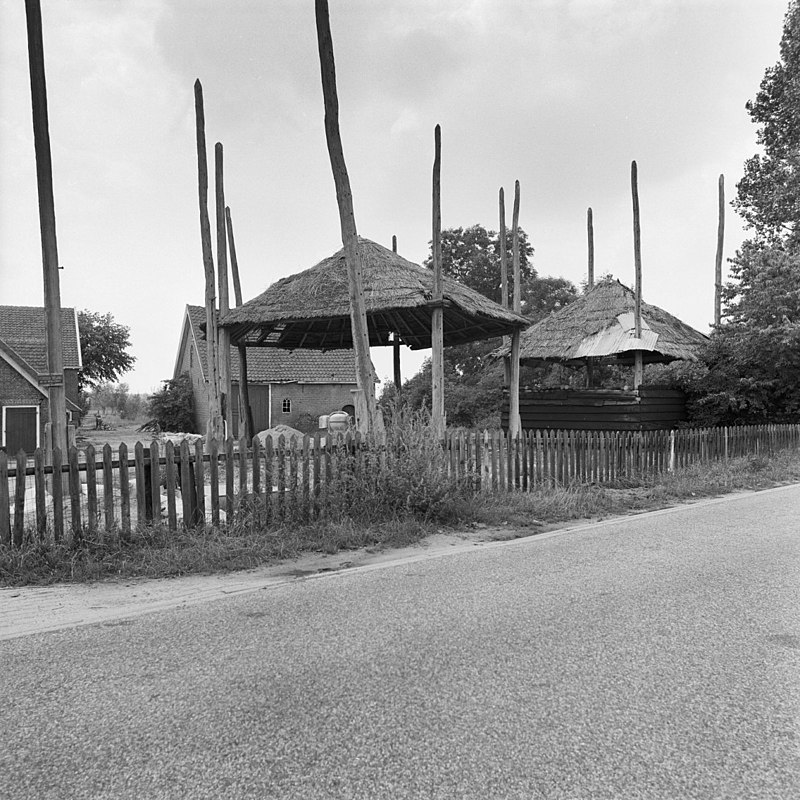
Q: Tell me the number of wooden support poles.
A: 12